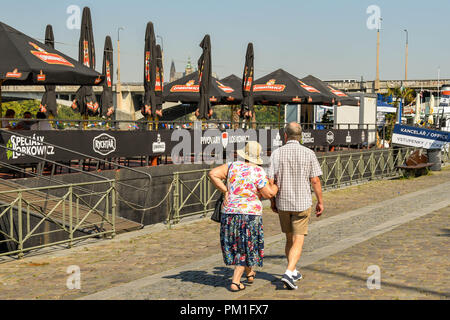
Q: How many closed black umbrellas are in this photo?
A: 7